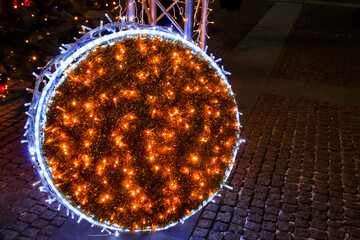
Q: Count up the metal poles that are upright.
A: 4